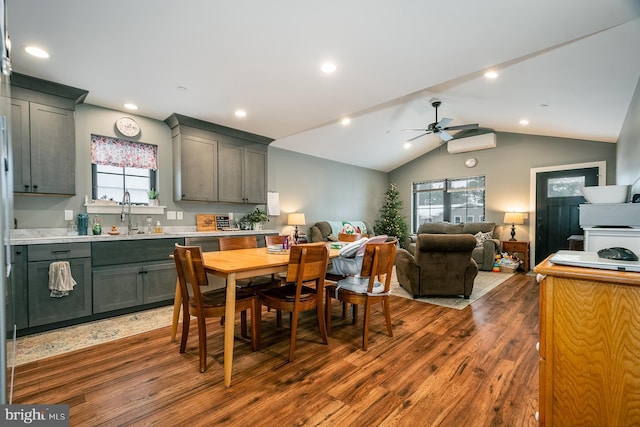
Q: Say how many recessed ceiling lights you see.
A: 8